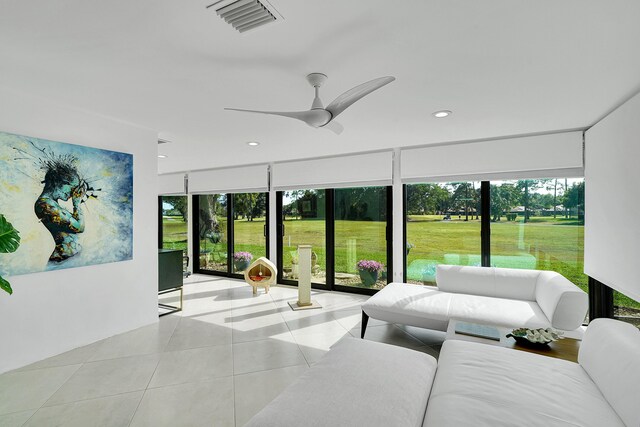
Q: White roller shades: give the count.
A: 5